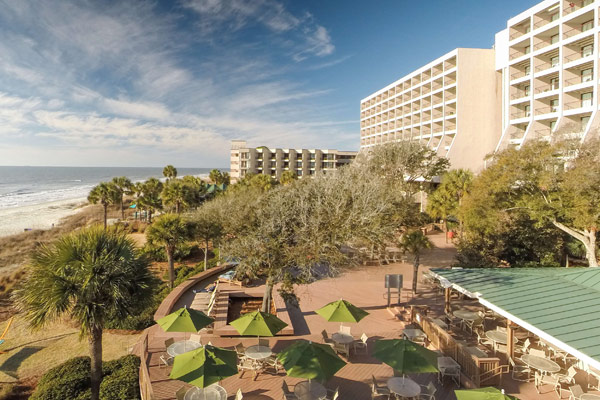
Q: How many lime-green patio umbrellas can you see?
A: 7